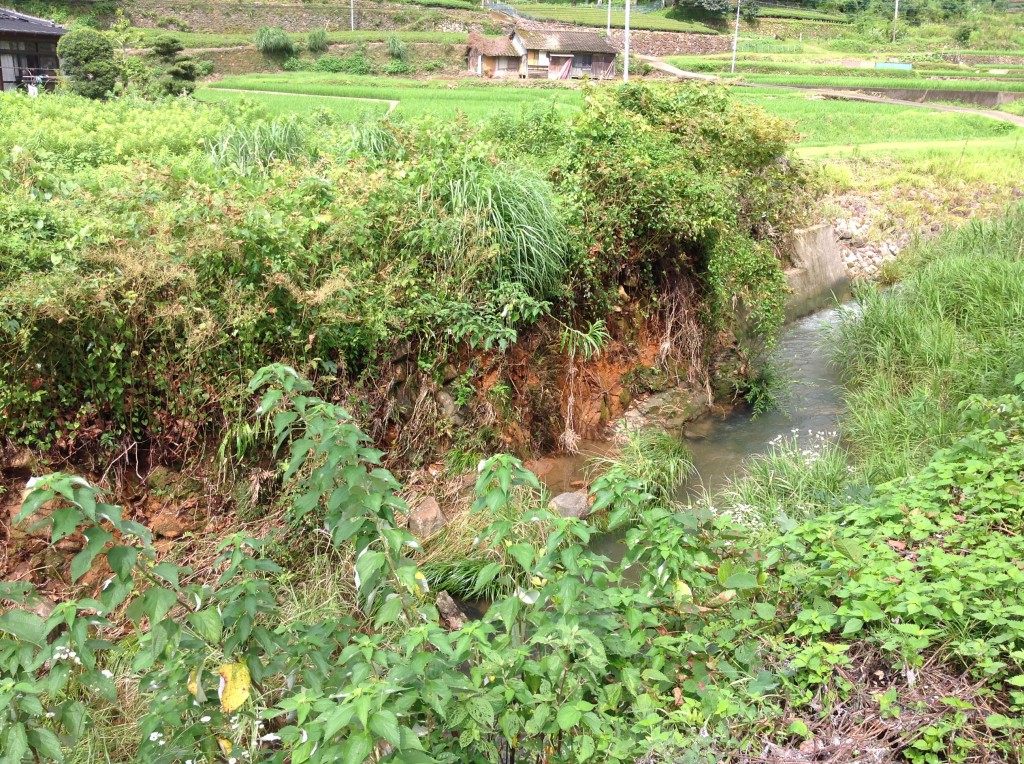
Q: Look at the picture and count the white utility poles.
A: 5